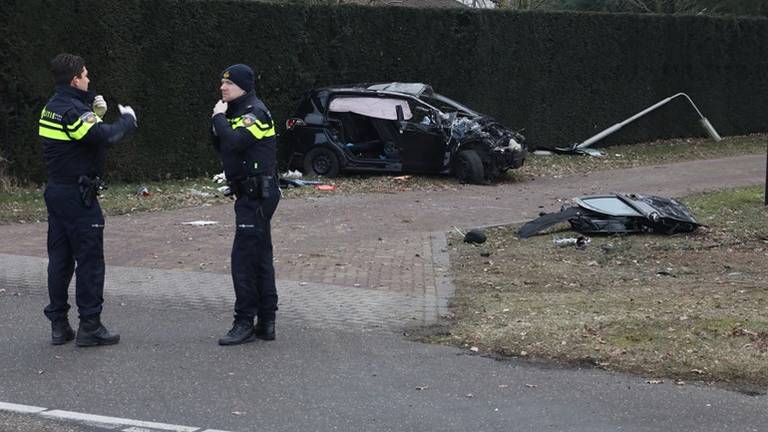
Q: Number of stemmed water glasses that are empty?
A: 0